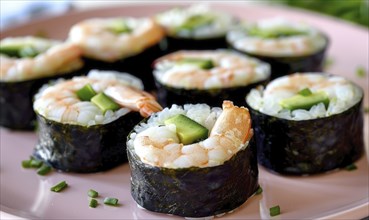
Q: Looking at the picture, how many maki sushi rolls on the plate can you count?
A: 8